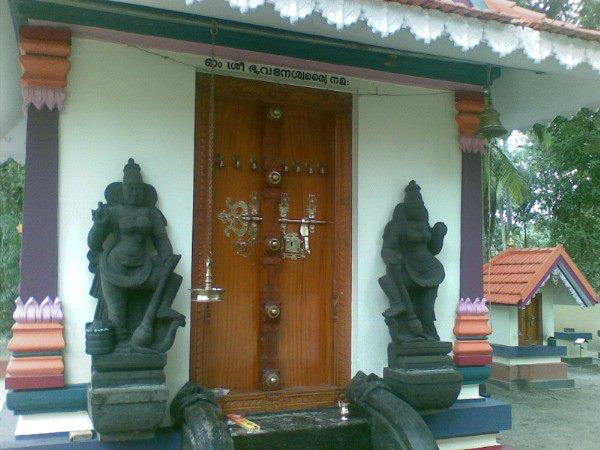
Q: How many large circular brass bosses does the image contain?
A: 5